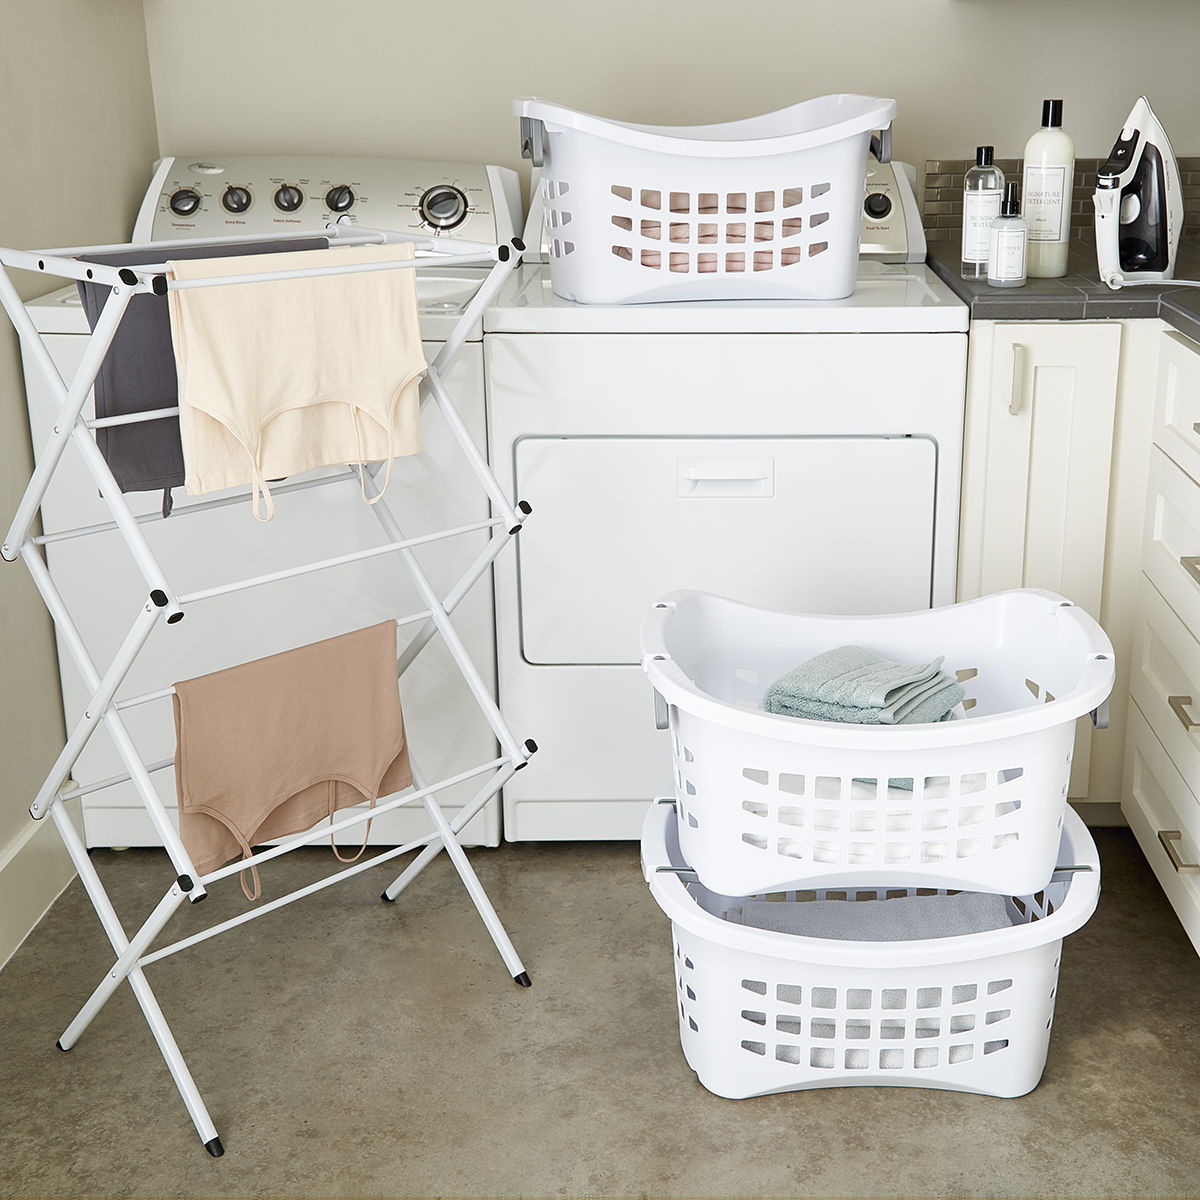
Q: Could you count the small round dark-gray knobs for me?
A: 5